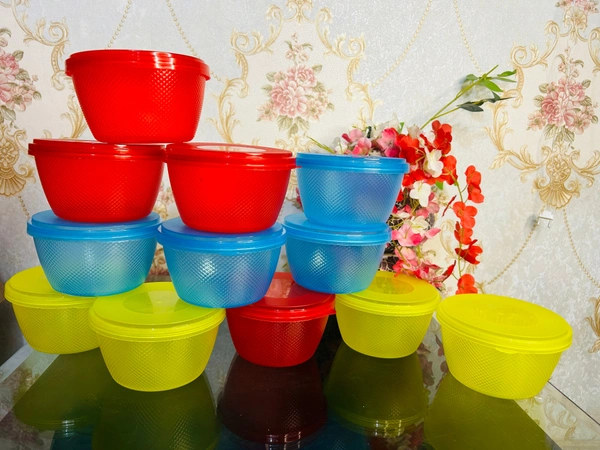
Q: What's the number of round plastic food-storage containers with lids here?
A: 12